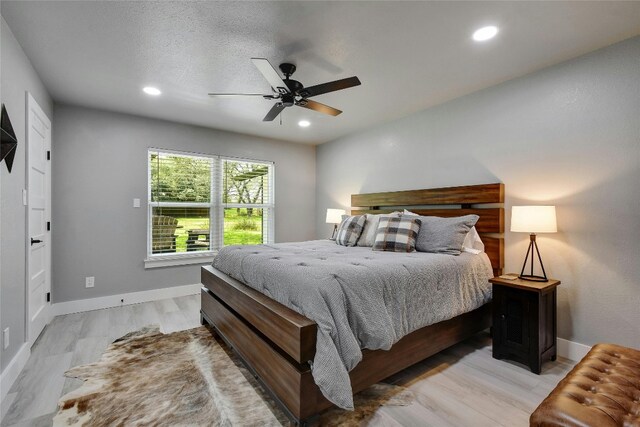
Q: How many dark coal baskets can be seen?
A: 0